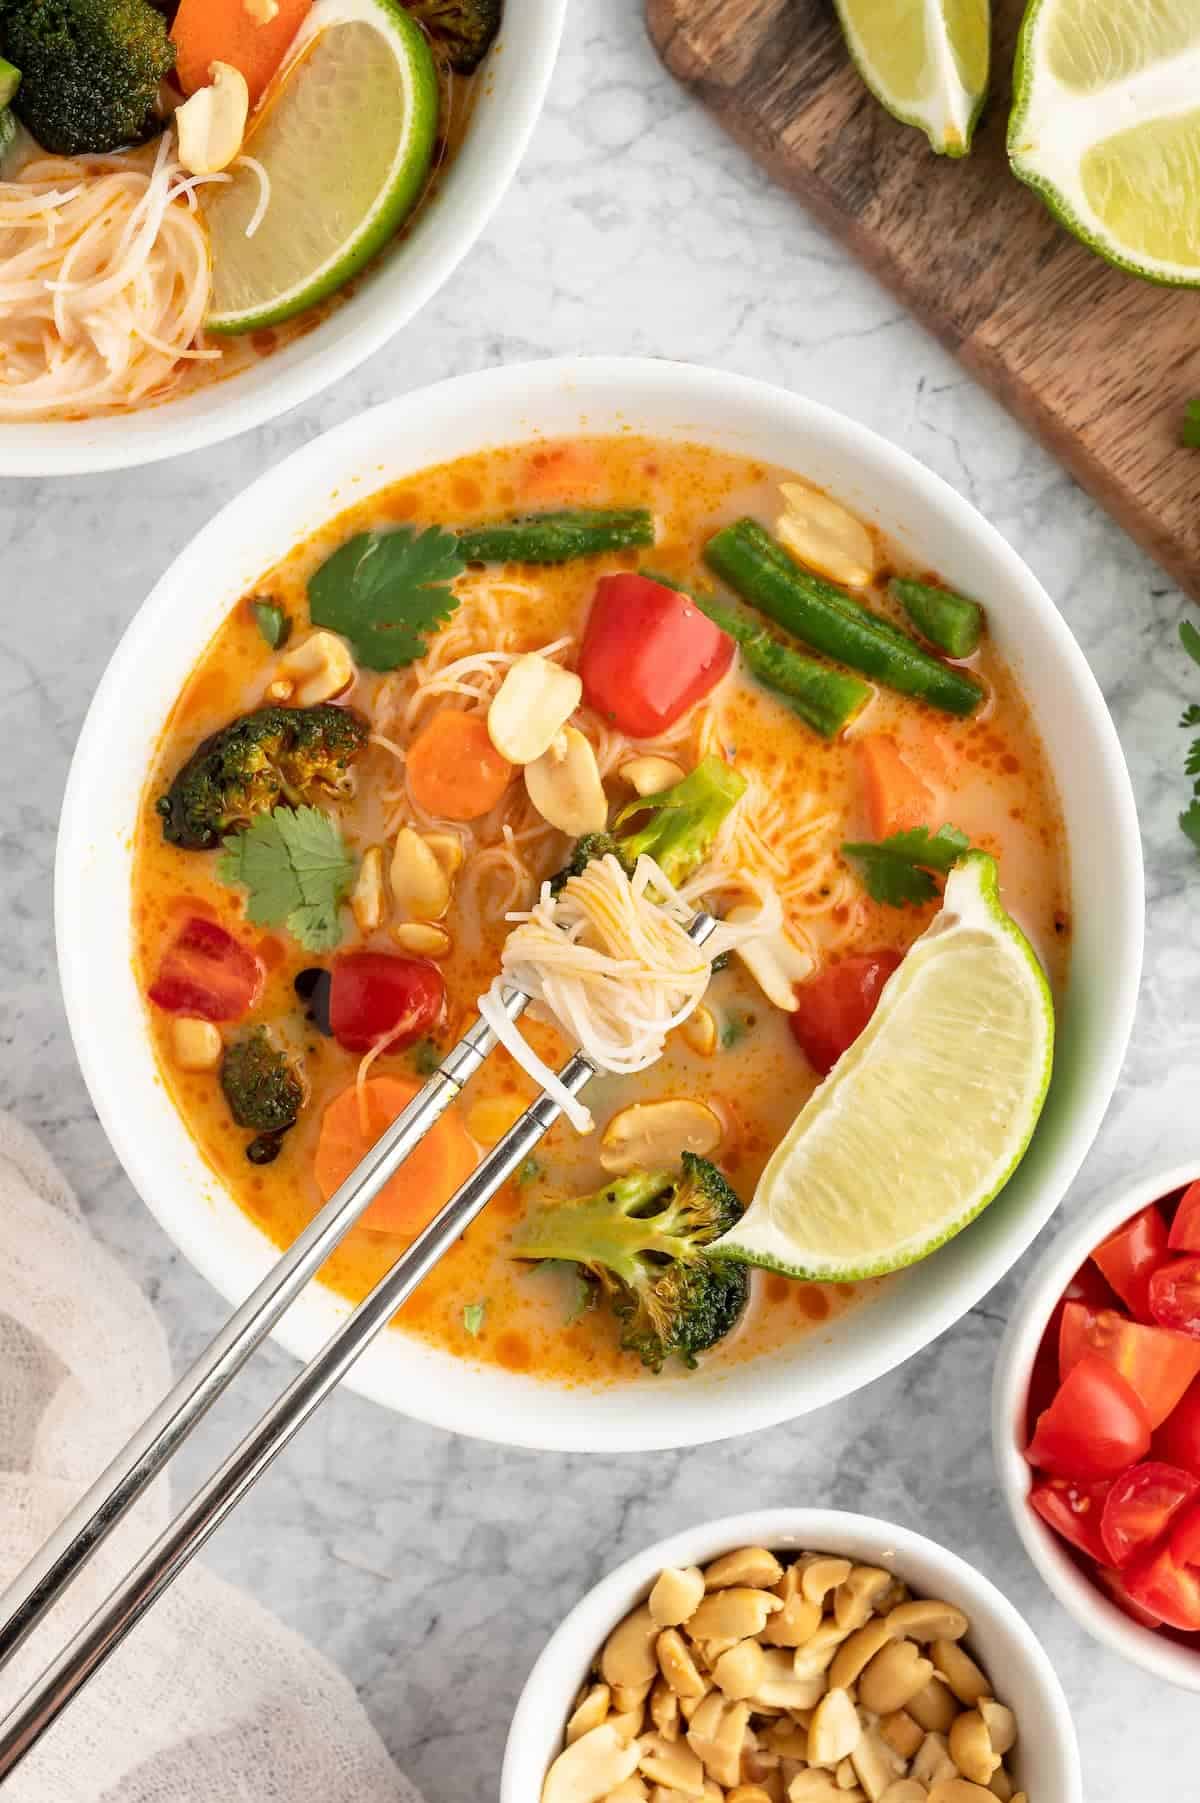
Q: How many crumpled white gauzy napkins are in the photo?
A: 1